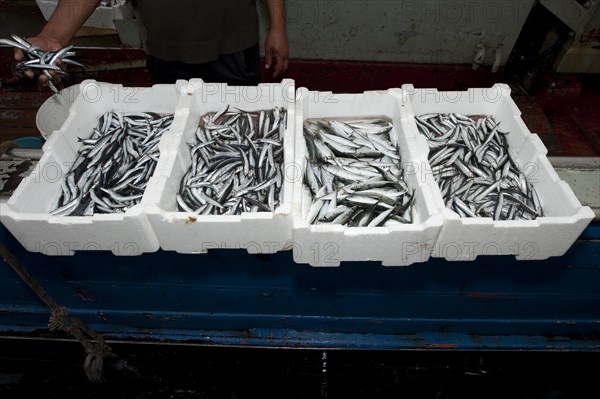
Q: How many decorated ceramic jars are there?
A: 0